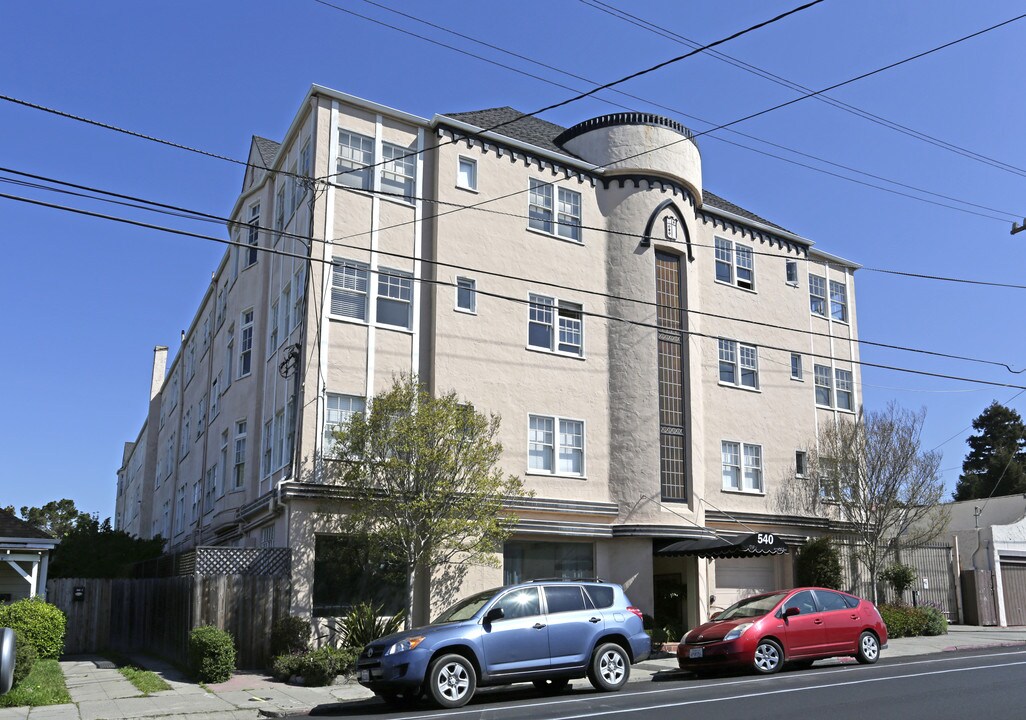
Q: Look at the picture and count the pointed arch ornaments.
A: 1